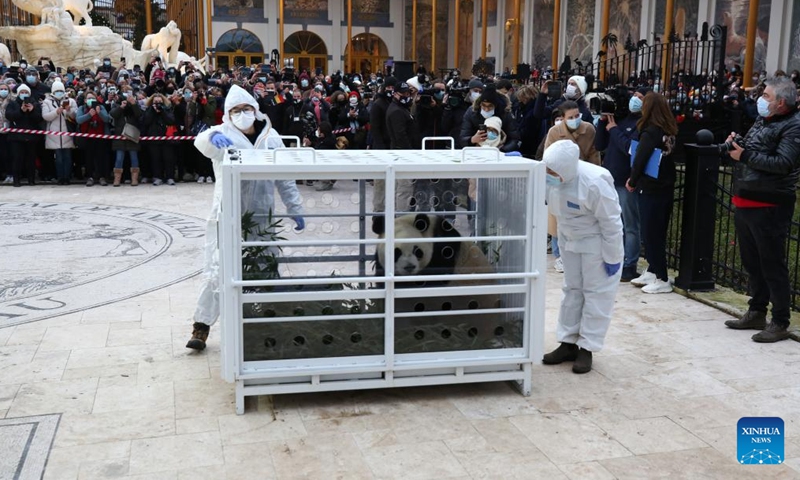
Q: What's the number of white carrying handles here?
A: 4